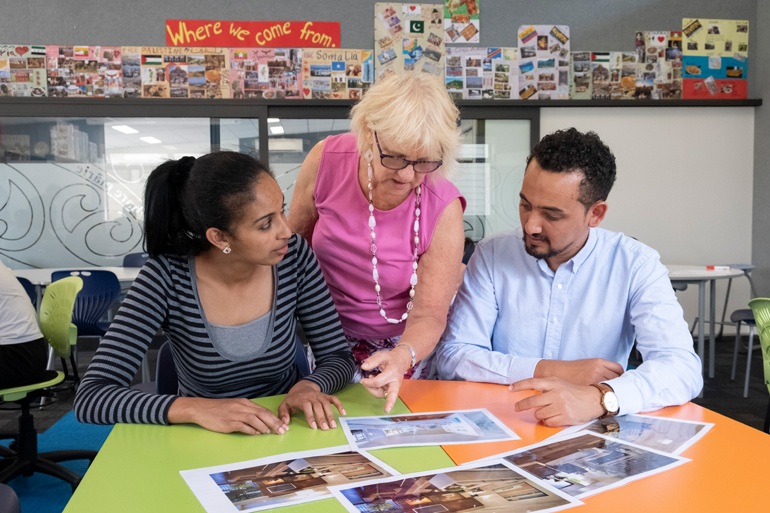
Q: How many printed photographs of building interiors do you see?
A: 5